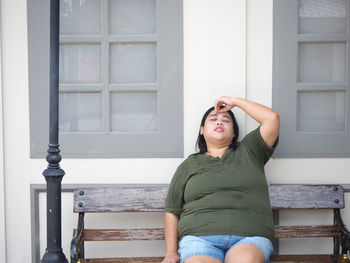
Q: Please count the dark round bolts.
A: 4